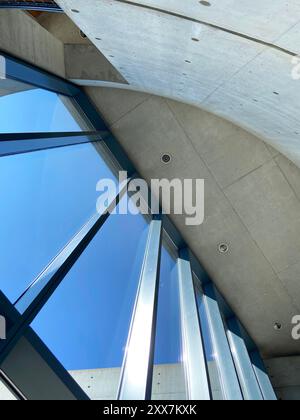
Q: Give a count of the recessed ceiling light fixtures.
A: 3